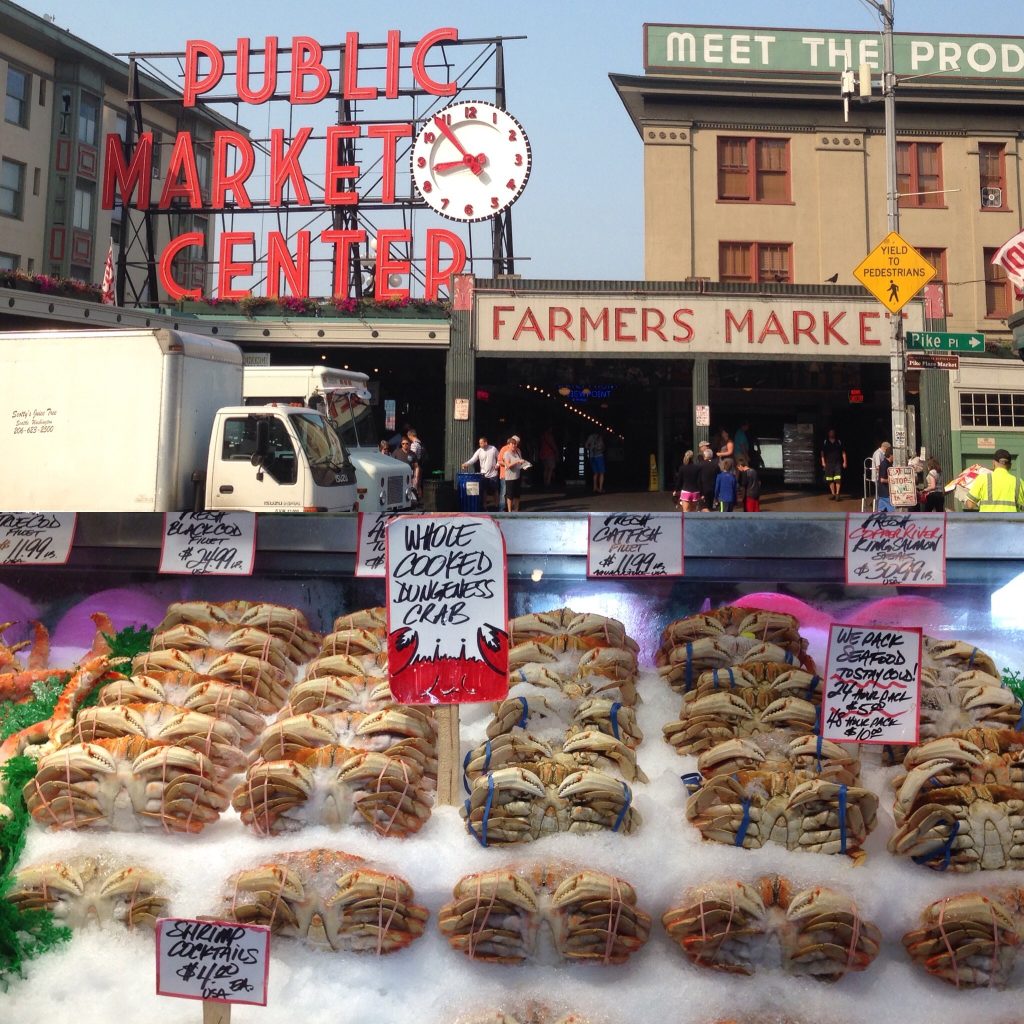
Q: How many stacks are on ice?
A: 5